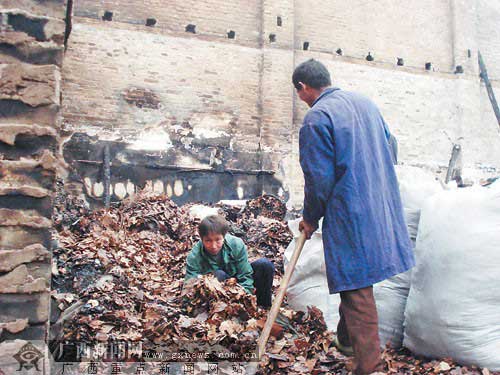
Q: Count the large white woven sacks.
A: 3